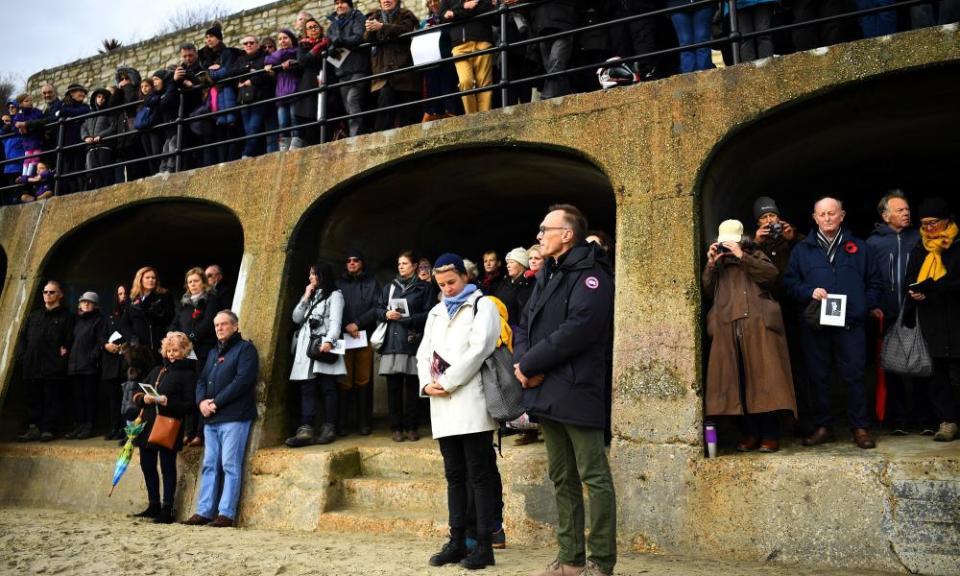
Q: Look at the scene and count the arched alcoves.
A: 3